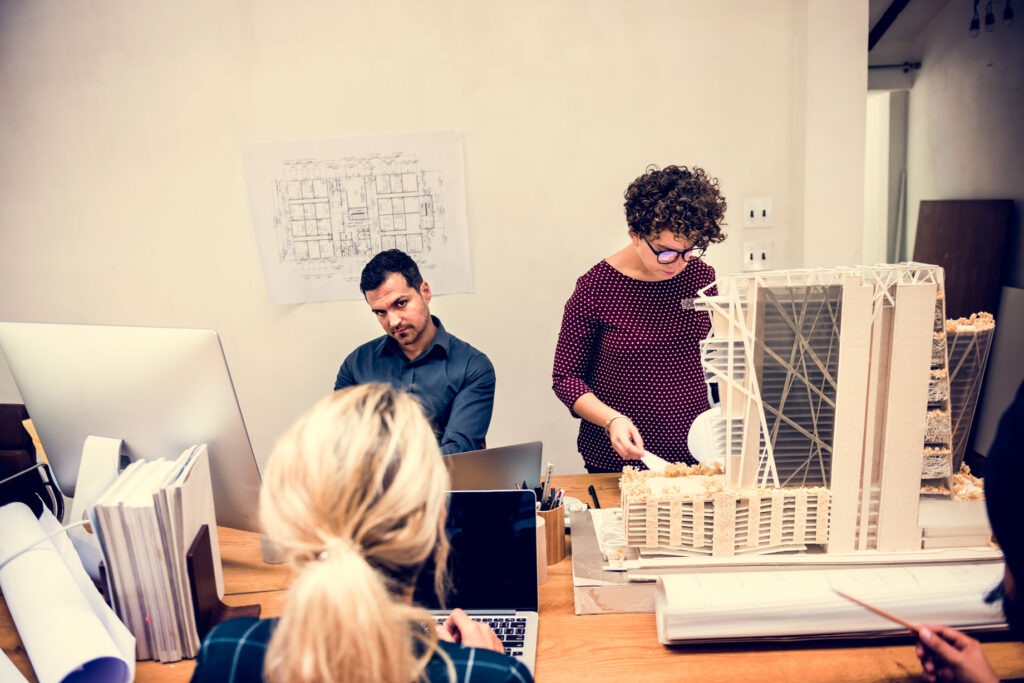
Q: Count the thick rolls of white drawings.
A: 2